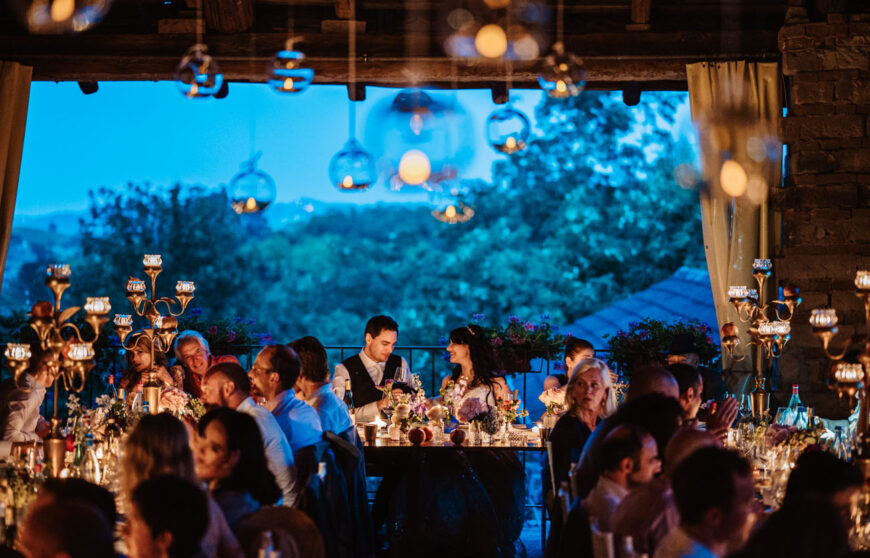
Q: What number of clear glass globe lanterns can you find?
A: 11